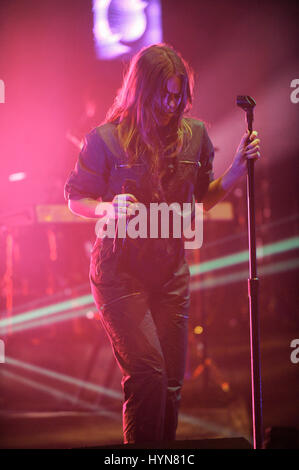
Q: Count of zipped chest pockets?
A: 2